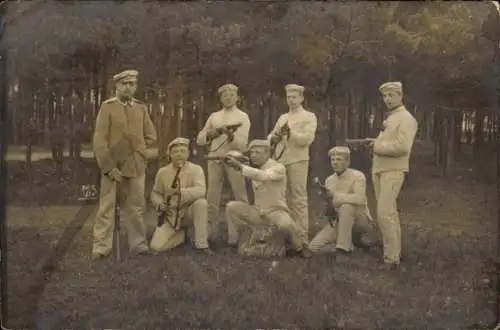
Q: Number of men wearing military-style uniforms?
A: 7